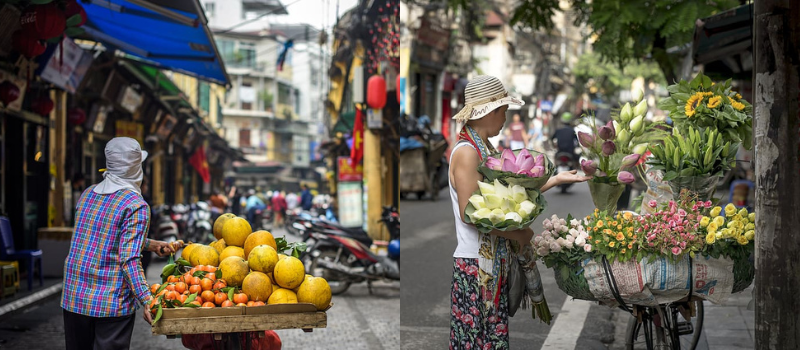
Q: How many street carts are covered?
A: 0